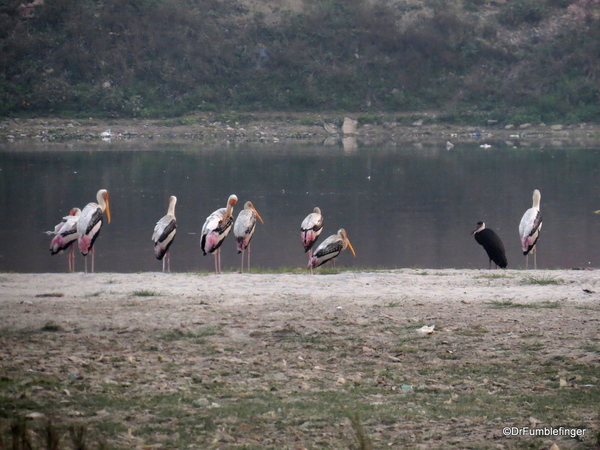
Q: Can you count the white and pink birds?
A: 8